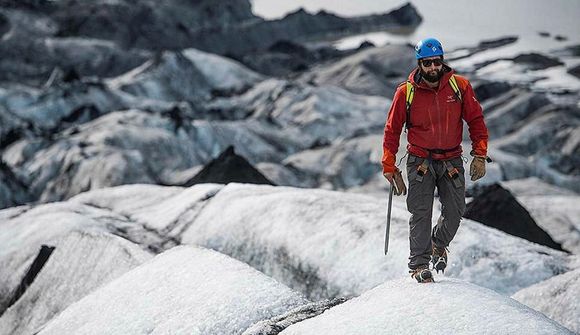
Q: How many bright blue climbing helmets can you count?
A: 1